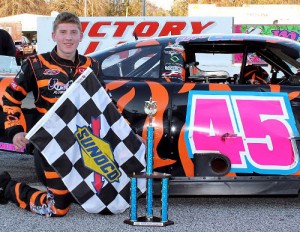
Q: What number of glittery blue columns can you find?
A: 4